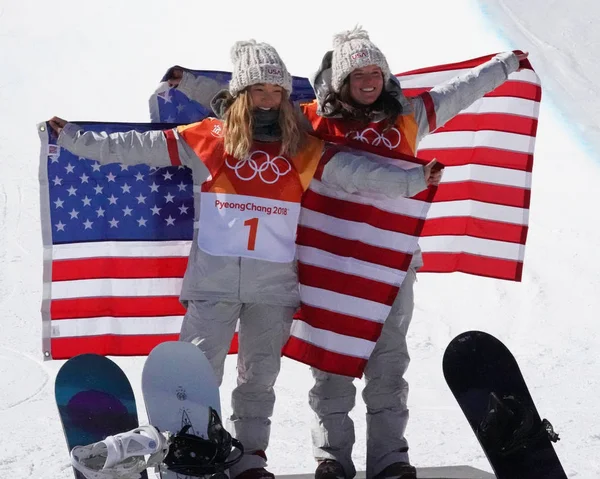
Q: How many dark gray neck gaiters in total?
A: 1